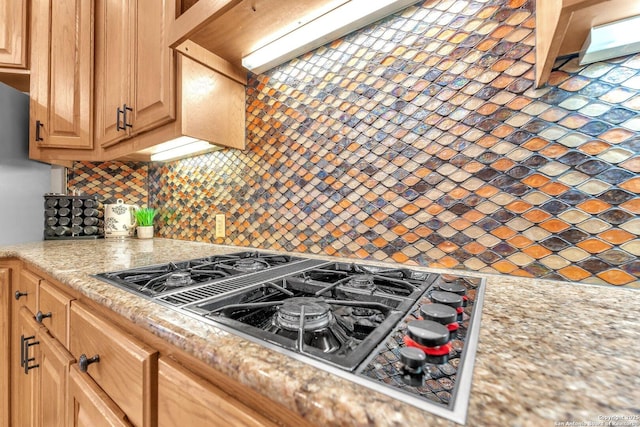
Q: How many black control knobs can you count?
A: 5